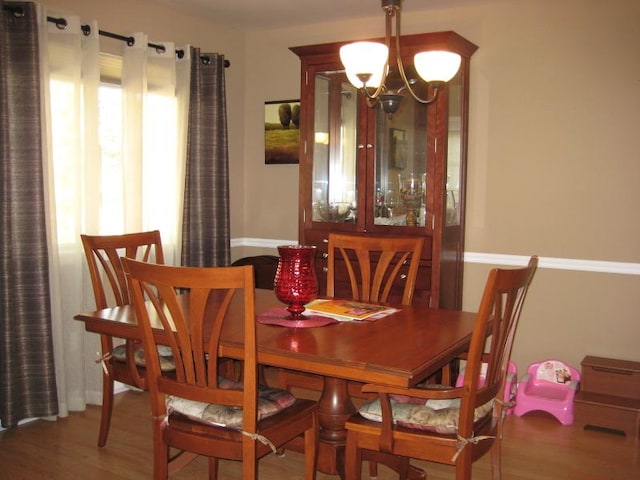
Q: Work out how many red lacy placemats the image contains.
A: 1